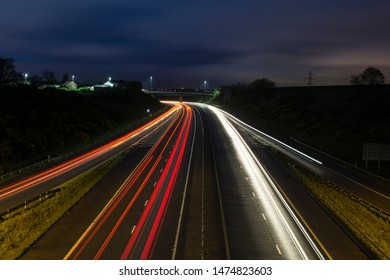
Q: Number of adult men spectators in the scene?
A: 0